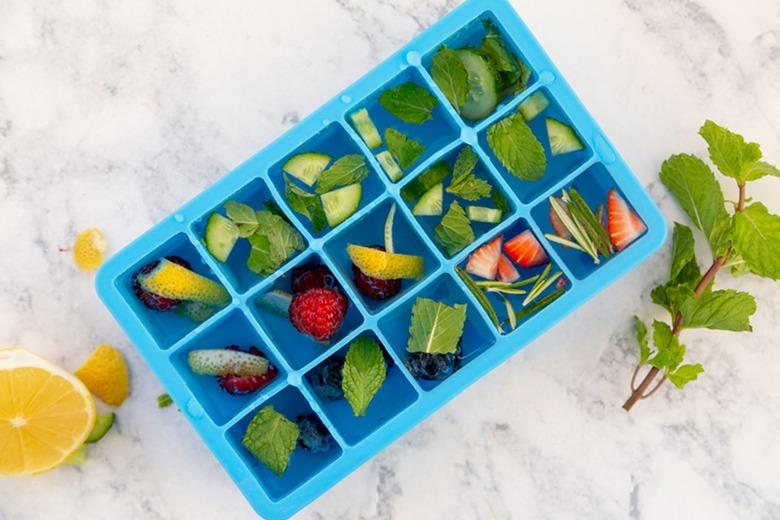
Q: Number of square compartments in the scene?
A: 15